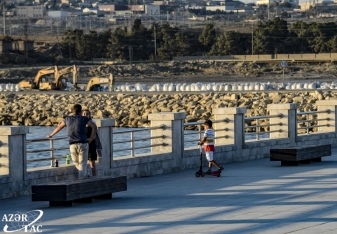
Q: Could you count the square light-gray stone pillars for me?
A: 6